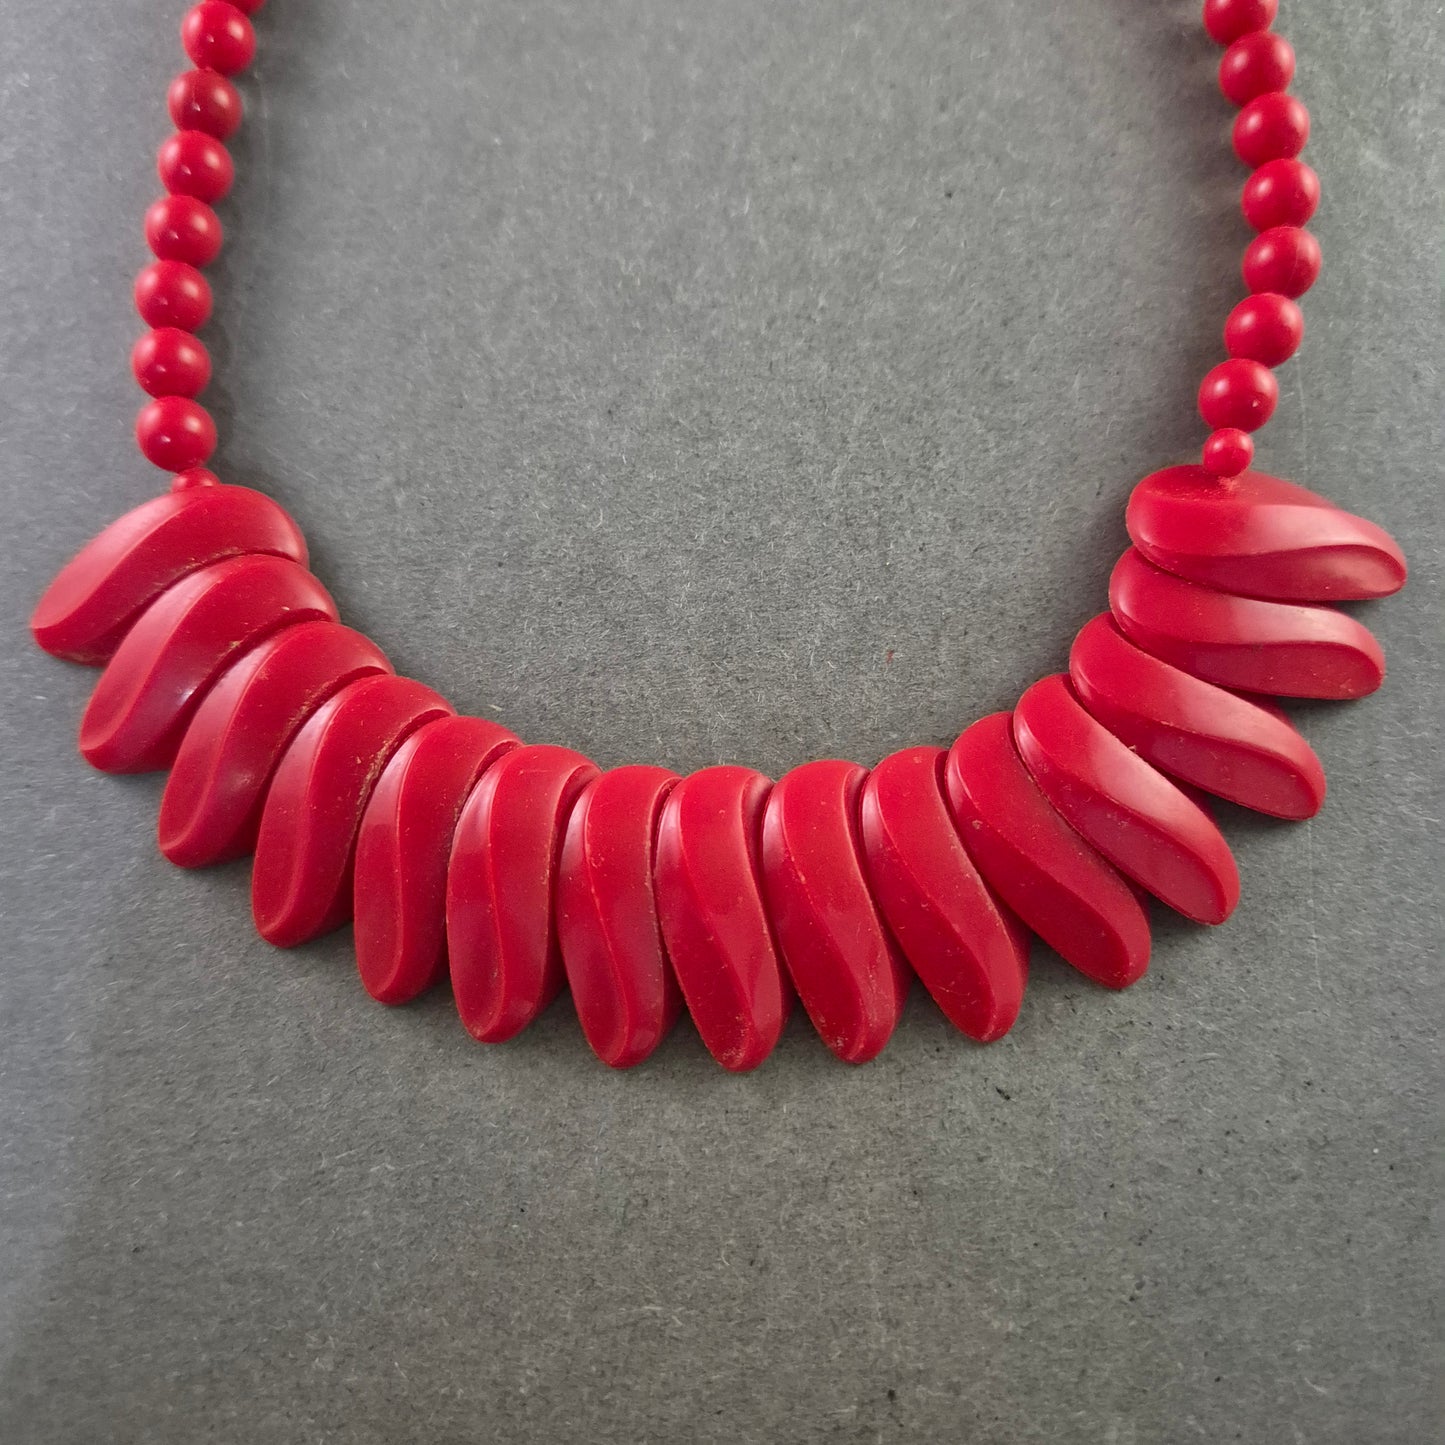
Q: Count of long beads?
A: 15